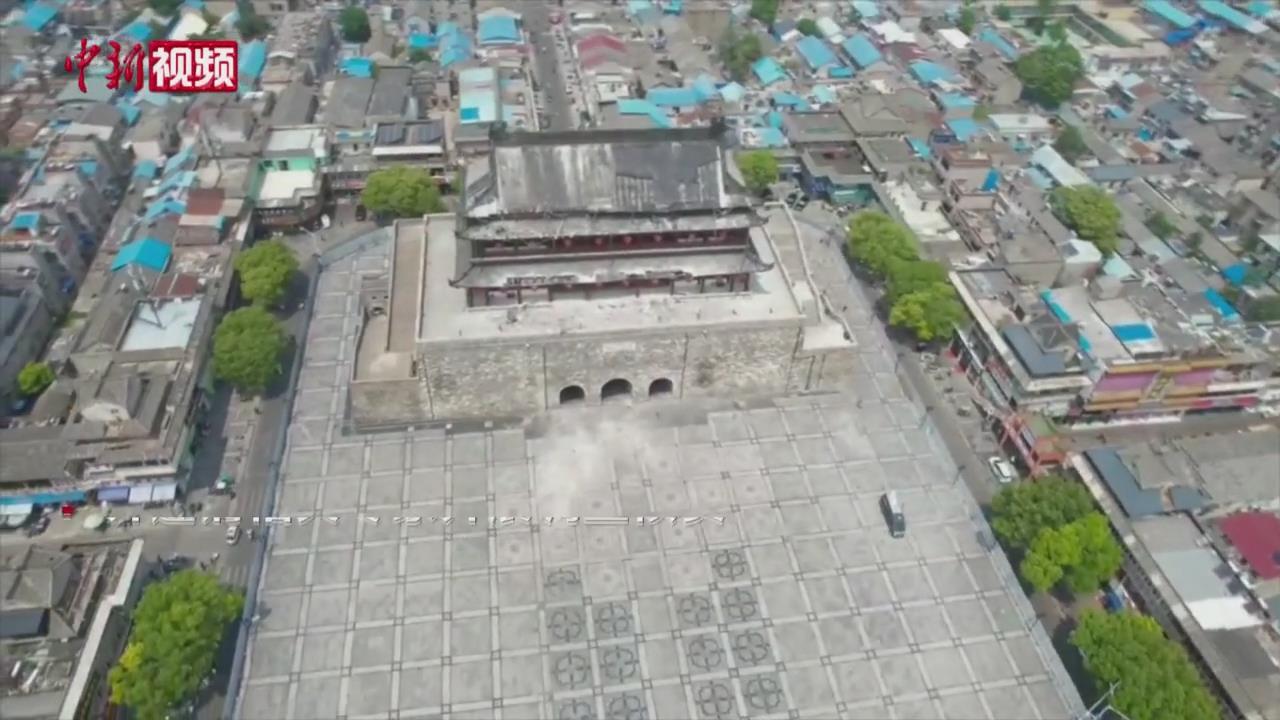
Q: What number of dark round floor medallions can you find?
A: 14